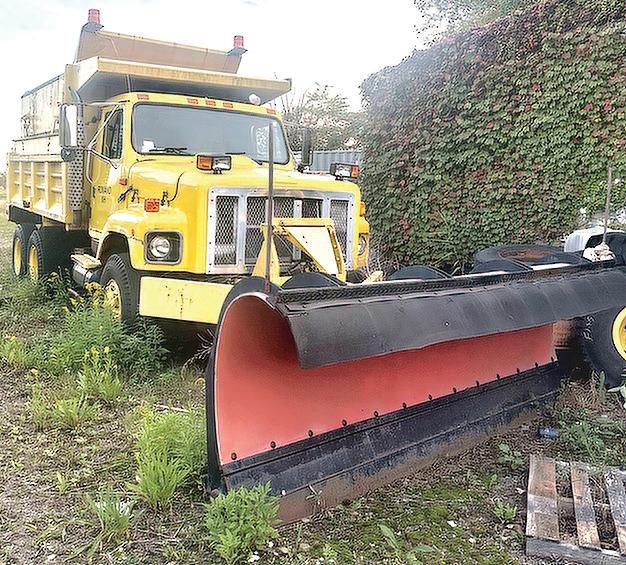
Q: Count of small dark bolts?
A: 13